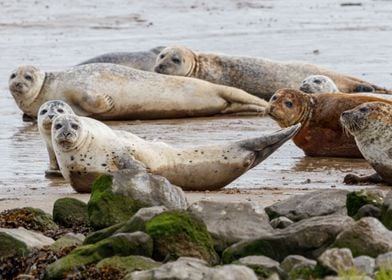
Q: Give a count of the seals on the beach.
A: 8